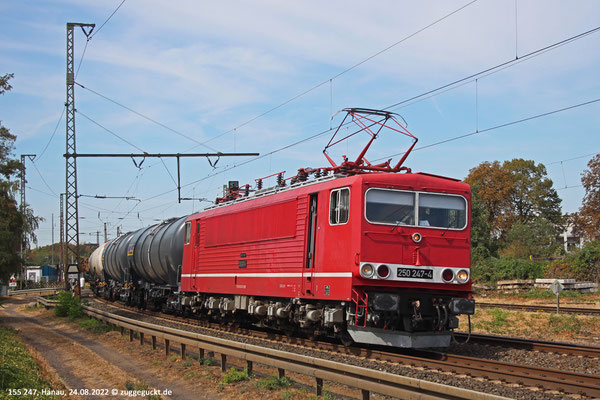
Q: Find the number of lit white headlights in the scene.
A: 3